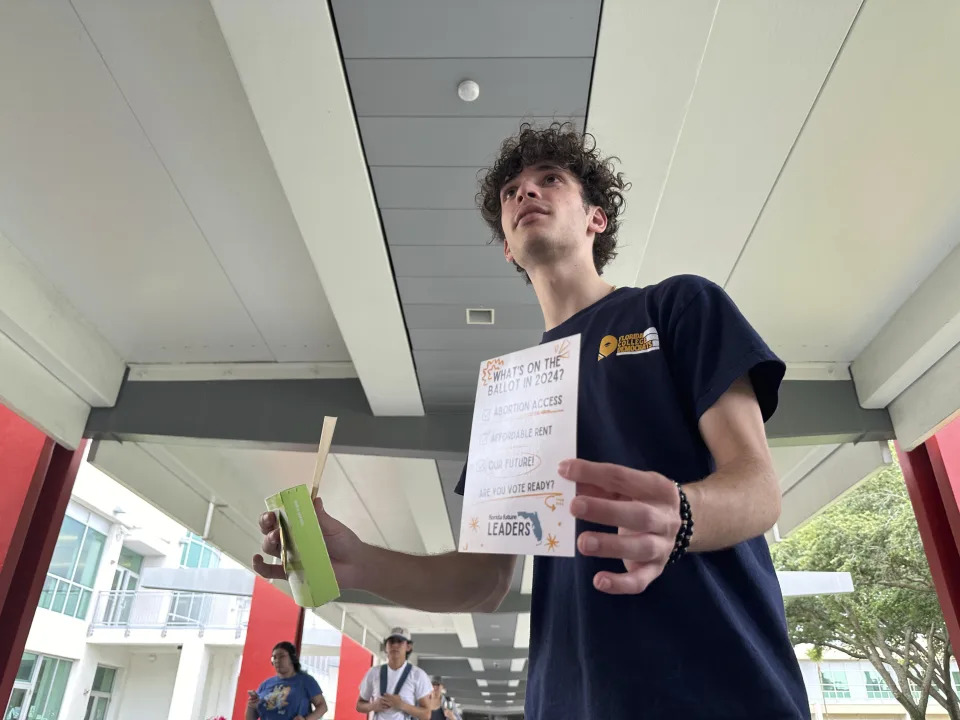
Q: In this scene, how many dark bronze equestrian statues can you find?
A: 0